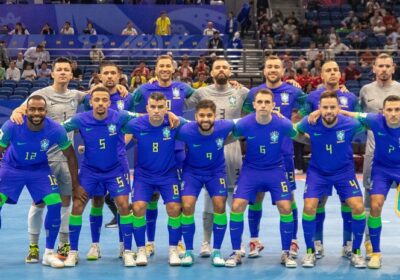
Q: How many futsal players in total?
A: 14